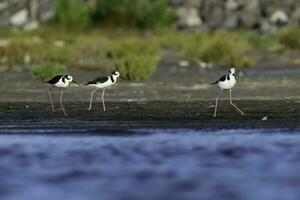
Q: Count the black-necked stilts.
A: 3